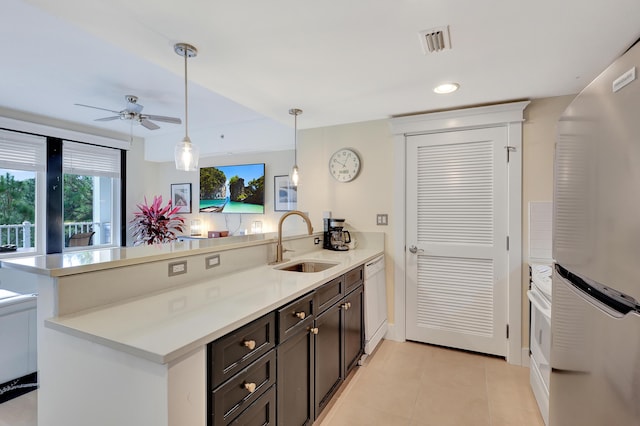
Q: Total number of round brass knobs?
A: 6